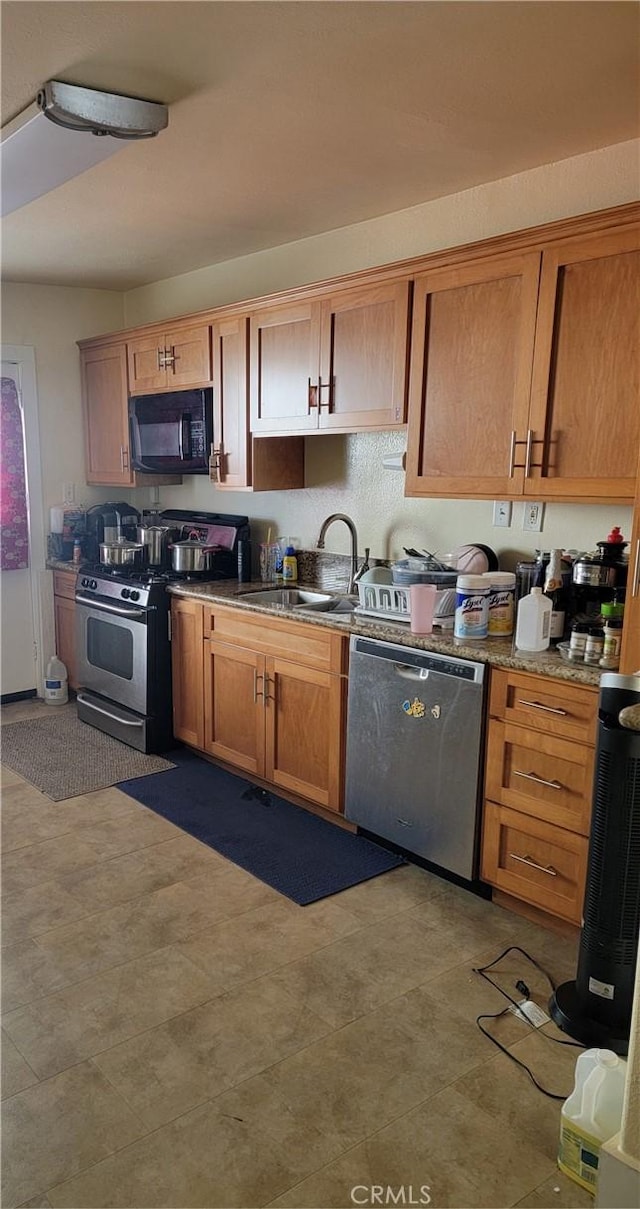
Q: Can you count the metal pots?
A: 3